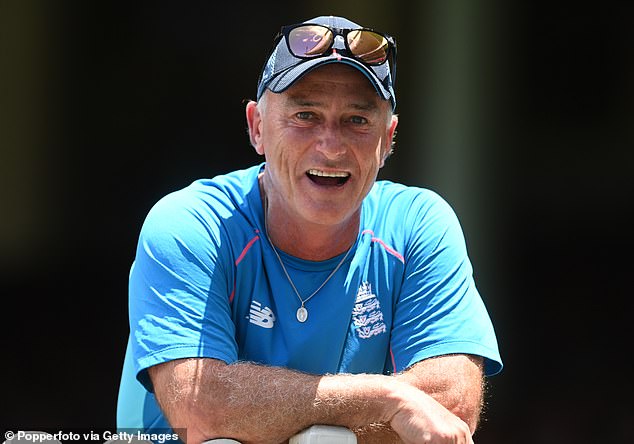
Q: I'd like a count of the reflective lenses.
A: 2